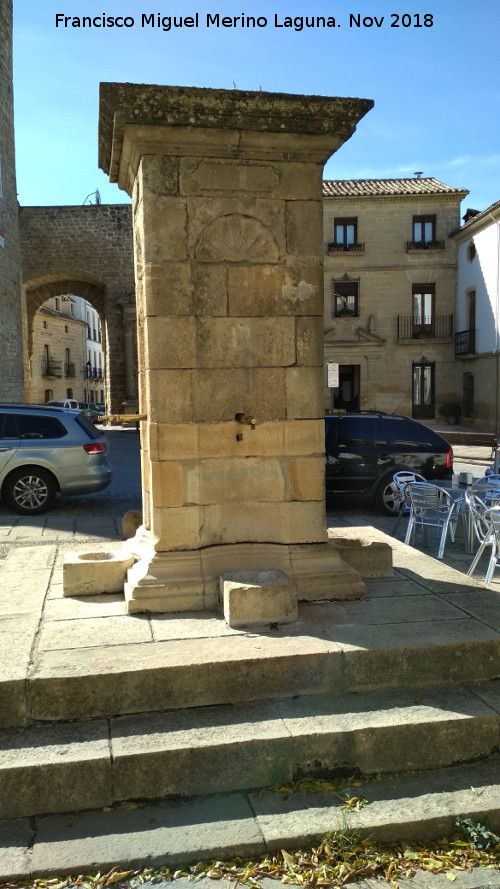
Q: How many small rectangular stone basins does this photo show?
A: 3